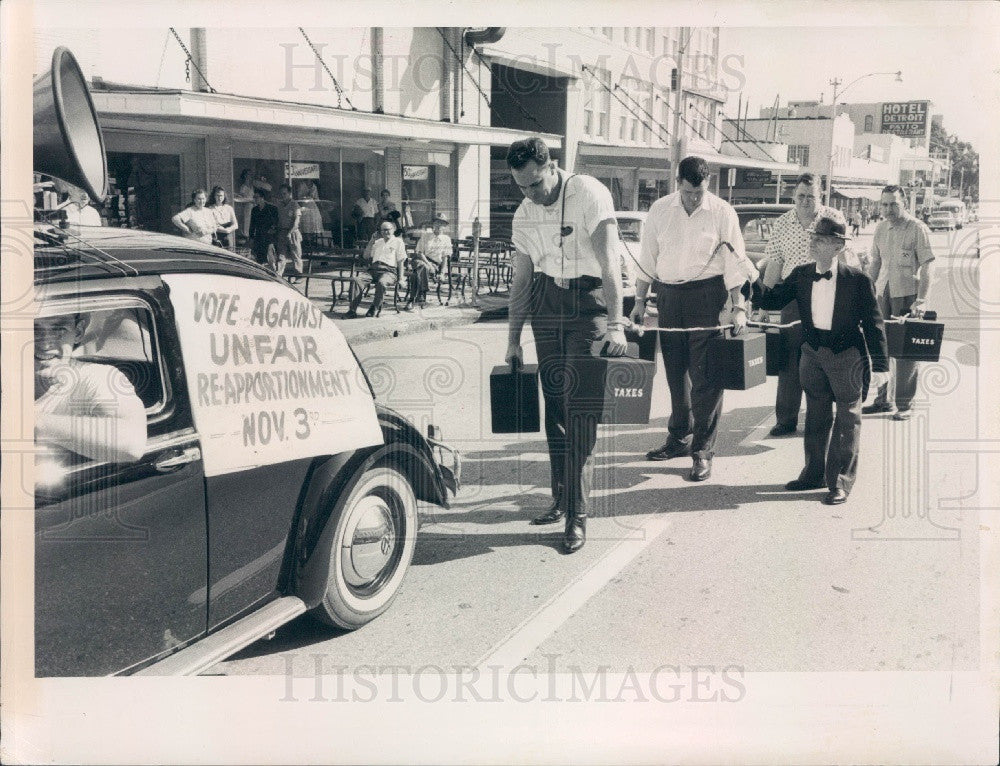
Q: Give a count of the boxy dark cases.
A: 6